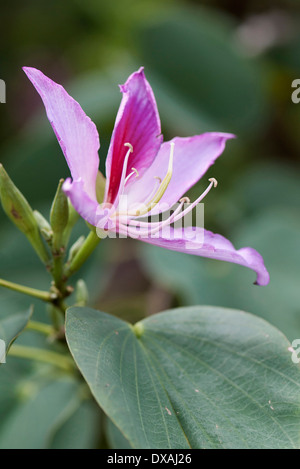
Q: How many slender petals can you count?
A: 5